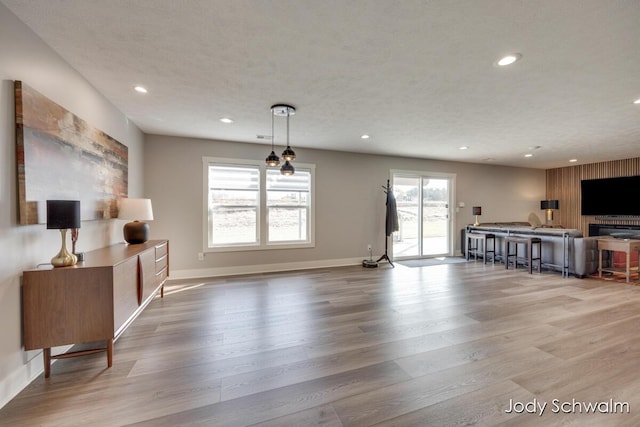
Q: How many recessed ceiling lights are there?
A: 8